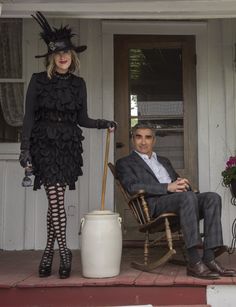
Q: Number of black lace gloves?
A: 2